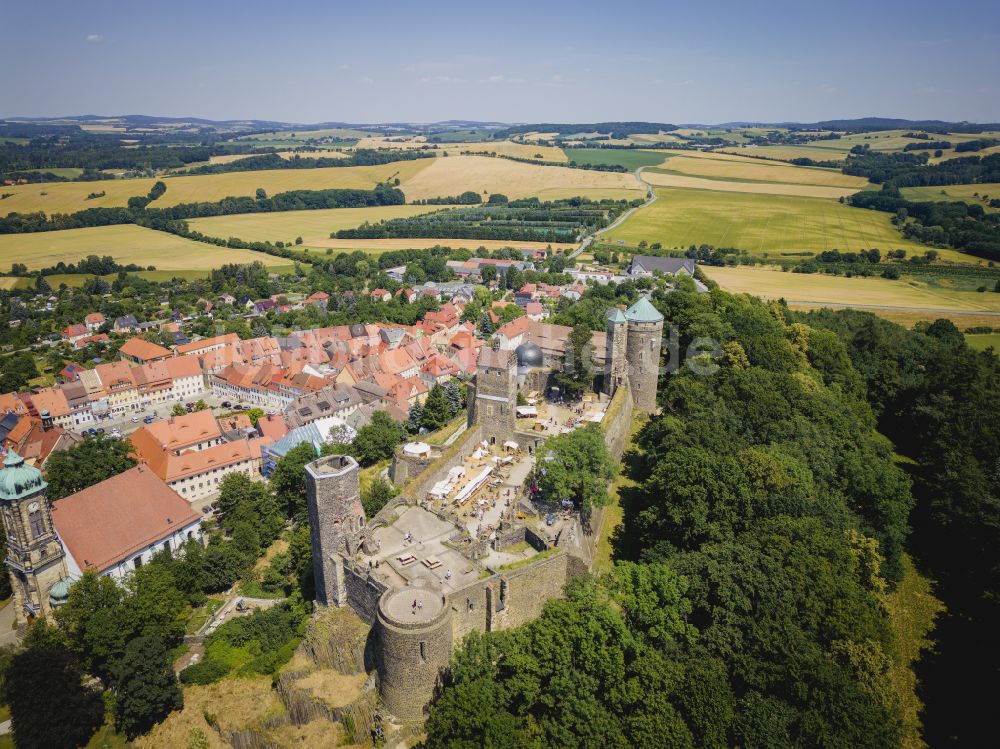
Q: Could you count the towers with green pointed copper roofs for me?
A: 2